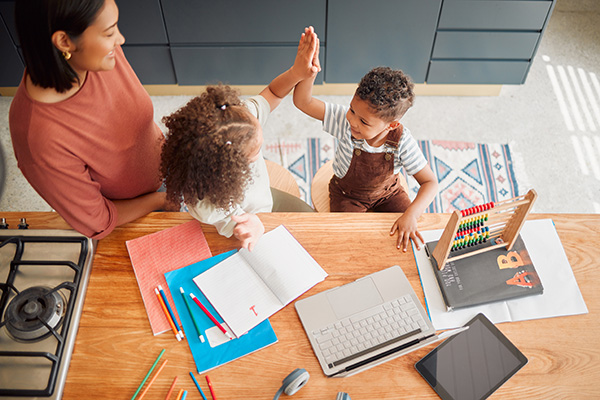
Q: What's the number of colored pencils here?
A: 11